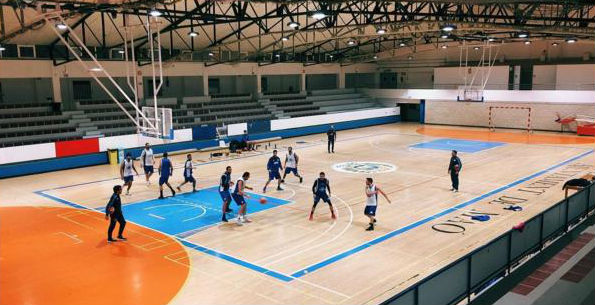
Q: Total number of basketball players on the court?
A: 10